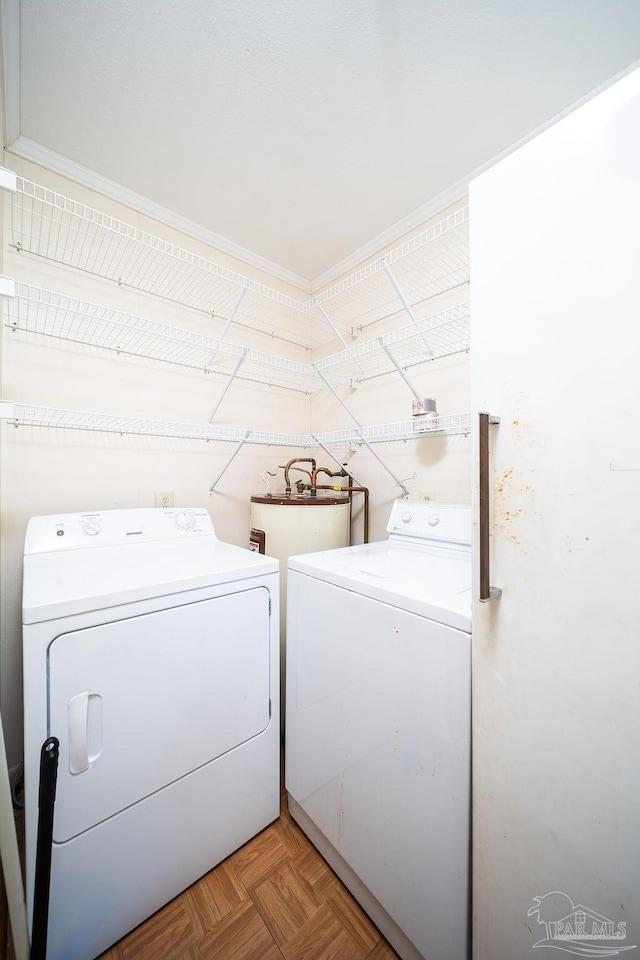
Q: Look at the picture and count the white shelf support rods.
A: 9